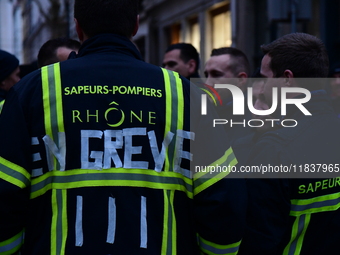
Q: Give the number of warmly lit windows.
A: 3